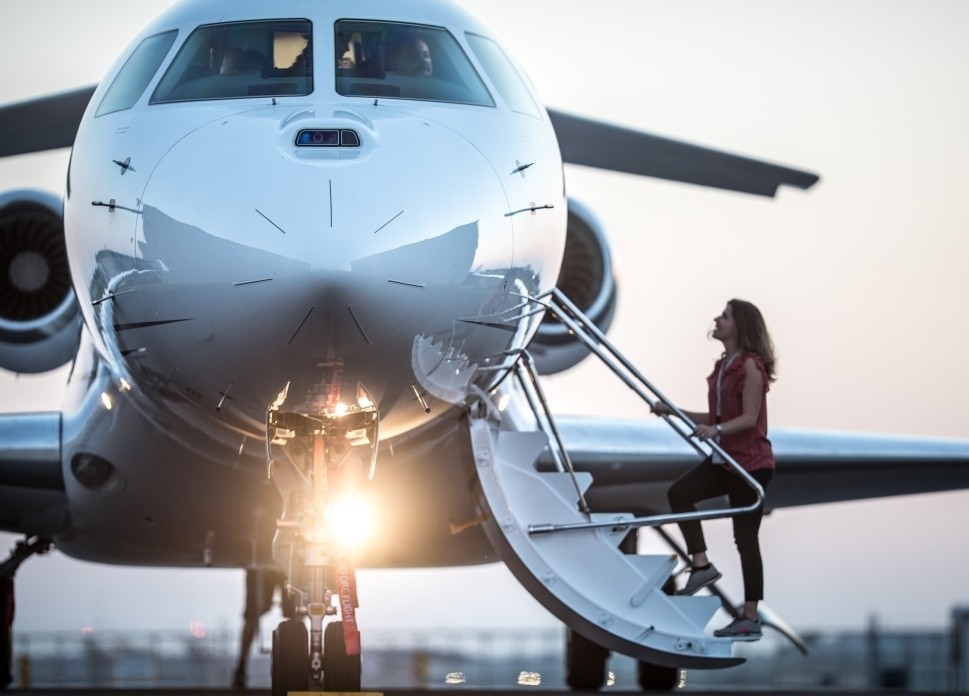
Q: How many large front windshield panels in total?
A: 2